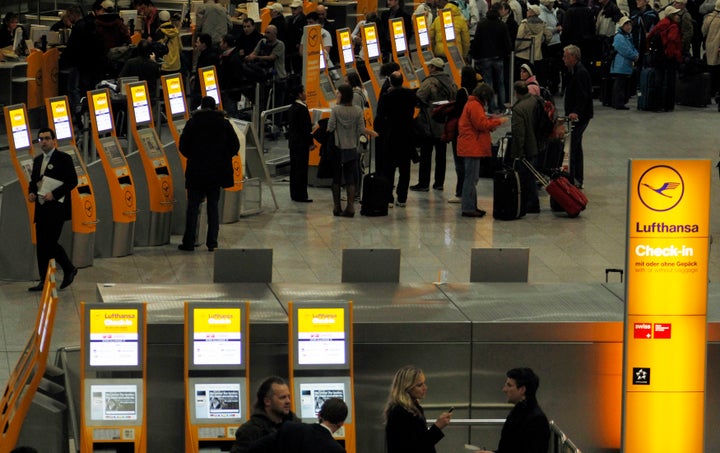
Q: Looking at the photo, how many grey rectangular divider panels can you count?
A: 3